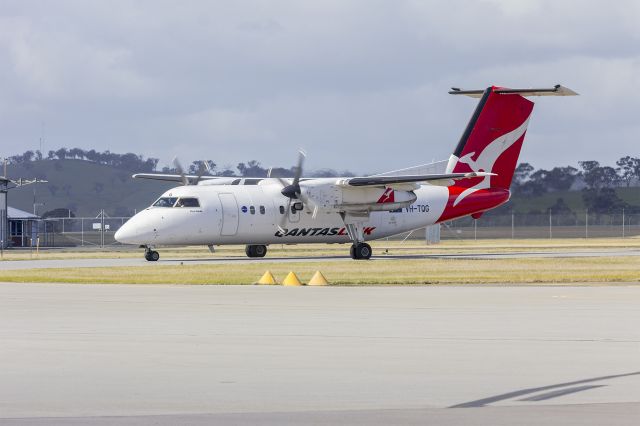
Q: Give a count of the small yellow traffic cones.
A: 3